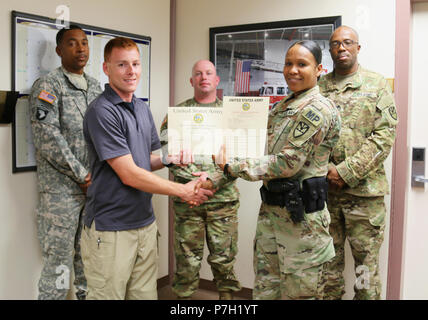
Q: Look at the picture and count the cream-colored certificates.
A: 2